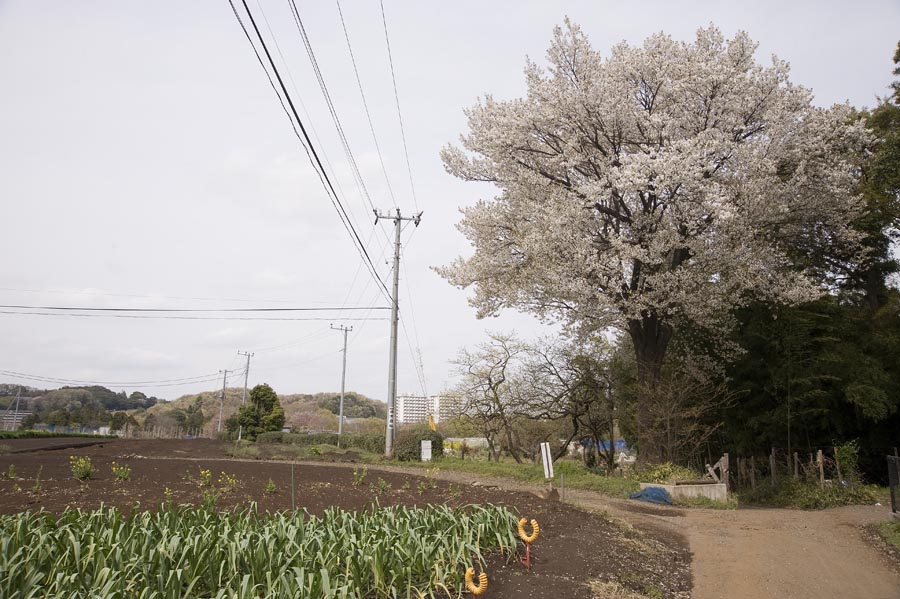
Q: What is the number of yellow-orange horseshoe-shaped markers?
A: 2